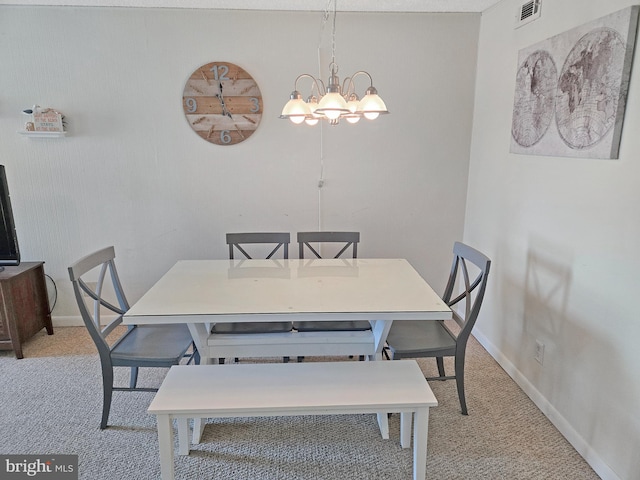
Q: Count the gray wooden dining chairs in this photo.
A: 4